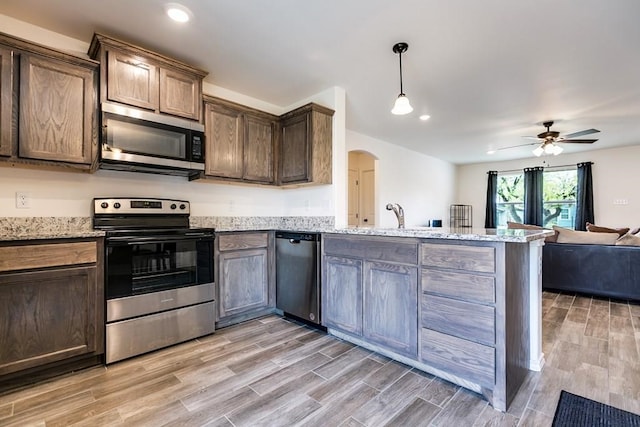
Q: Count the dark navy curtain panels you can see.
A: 3